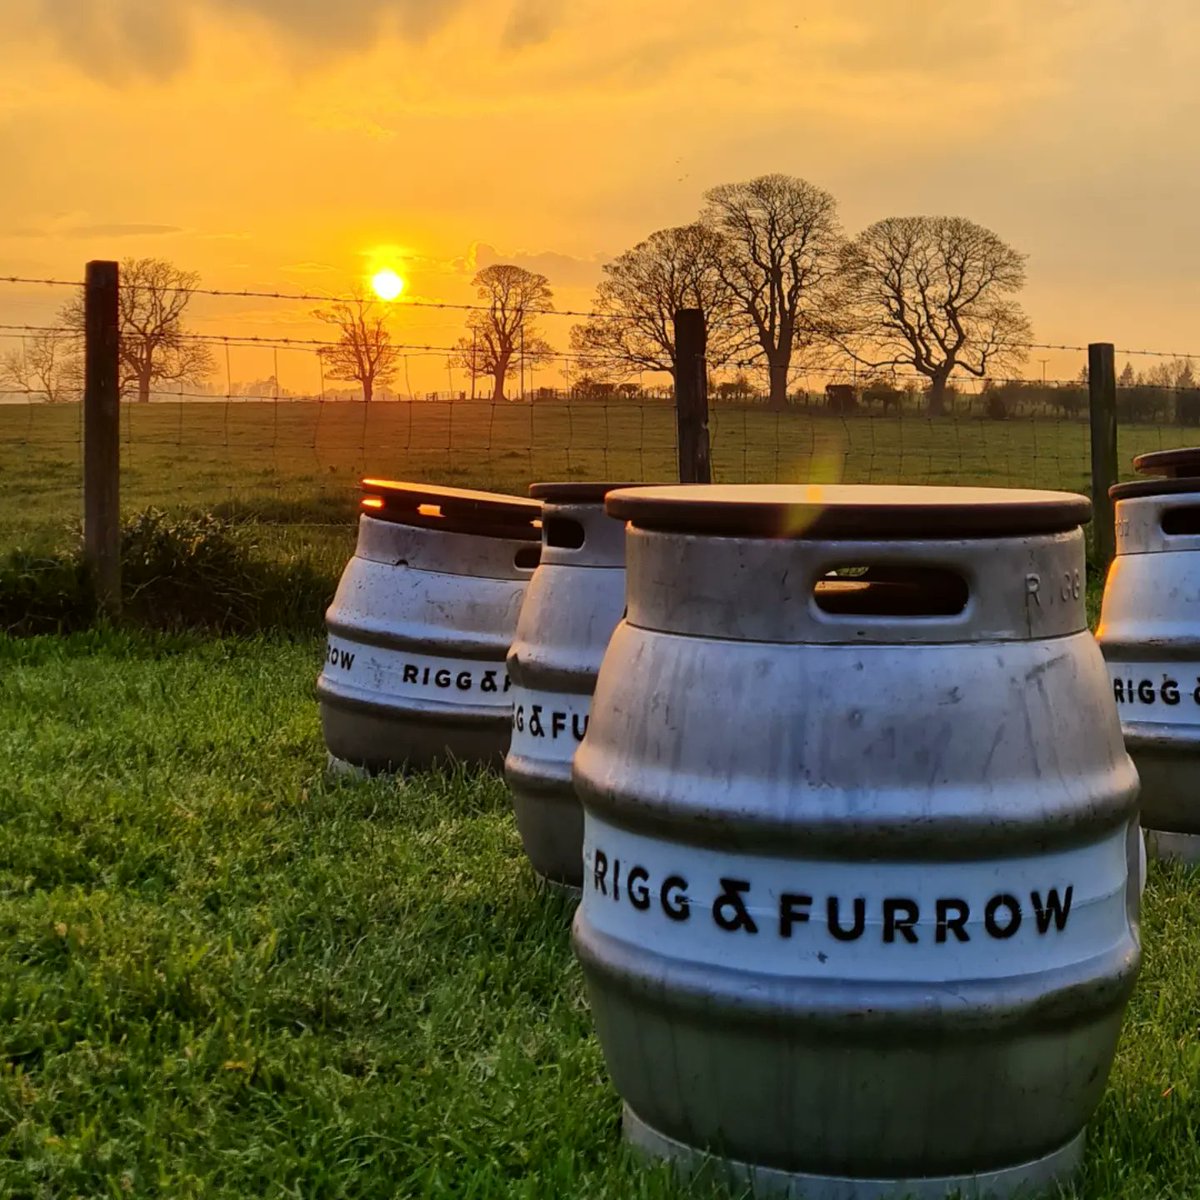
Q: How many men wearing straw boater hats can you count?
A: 0